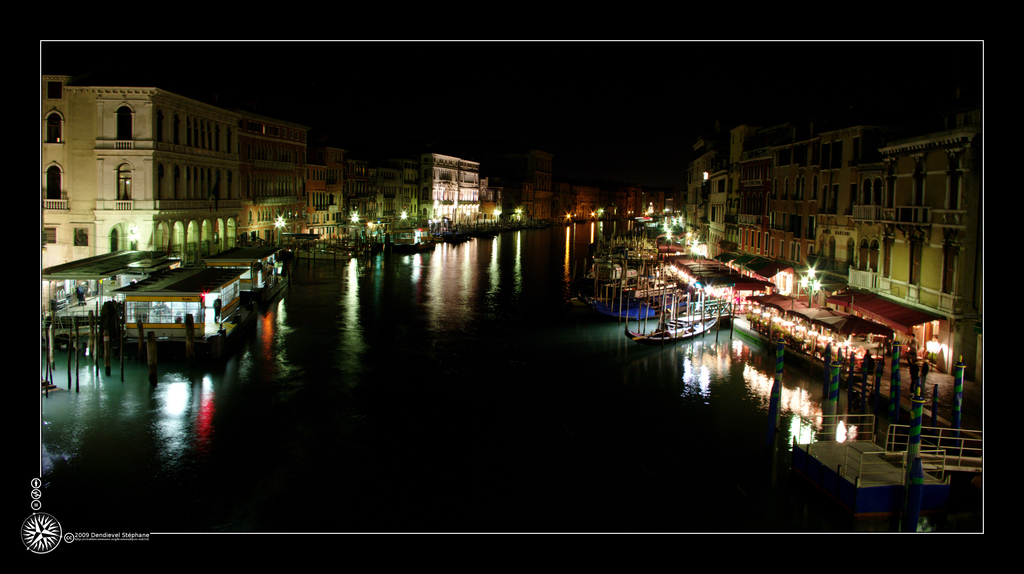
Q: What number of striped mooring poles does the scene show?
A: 5